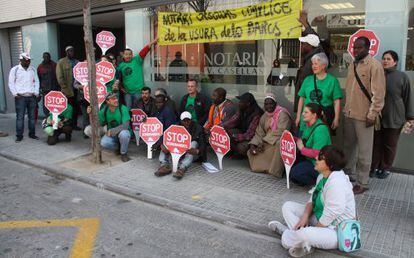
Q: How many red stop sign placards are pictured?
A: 11